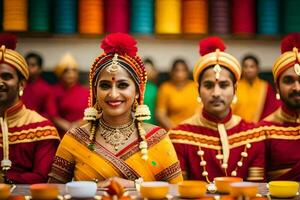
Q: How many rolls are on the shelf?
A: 12